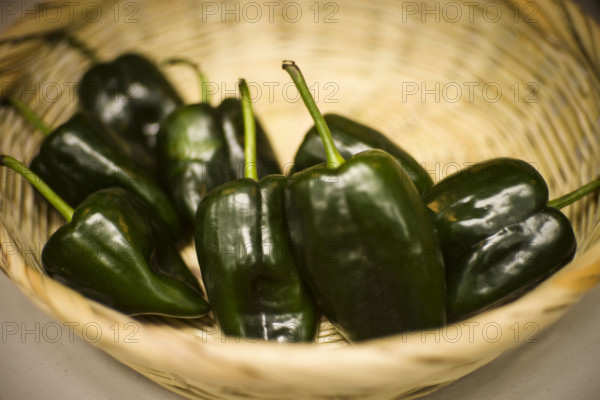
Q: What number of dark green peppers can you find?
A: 8